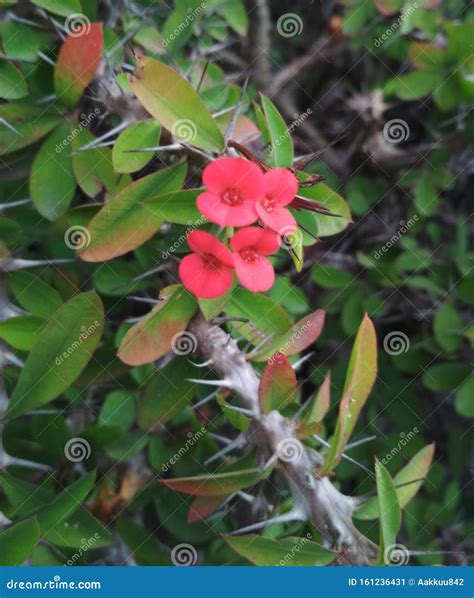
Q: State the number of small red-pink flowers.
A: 4